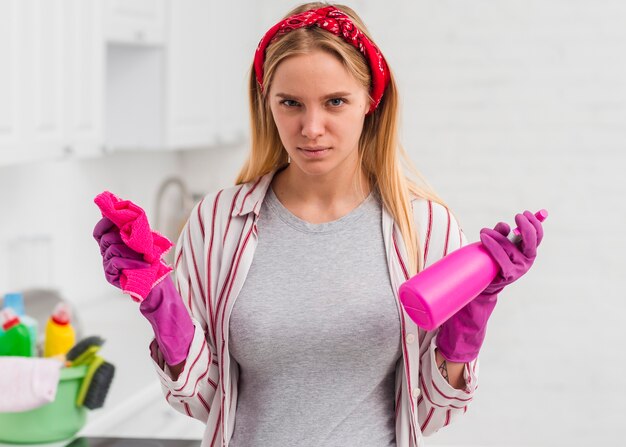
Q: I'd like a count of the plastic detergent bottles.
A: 4